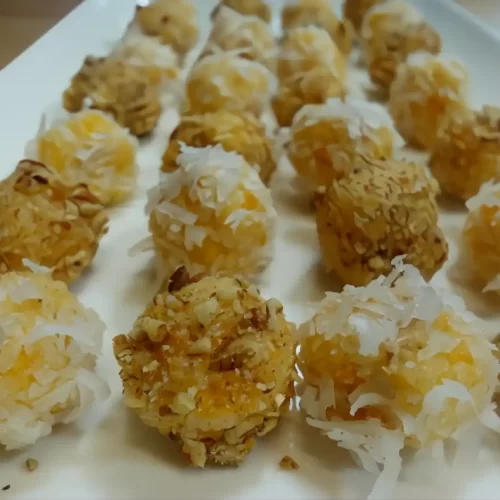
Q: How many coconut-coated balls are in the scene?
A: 12